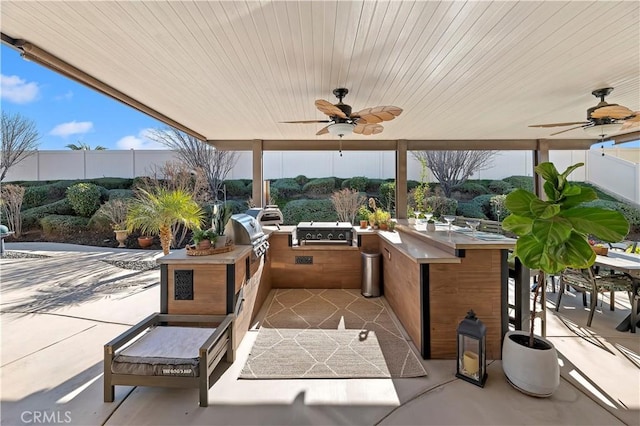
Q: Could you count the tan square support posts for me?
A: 3